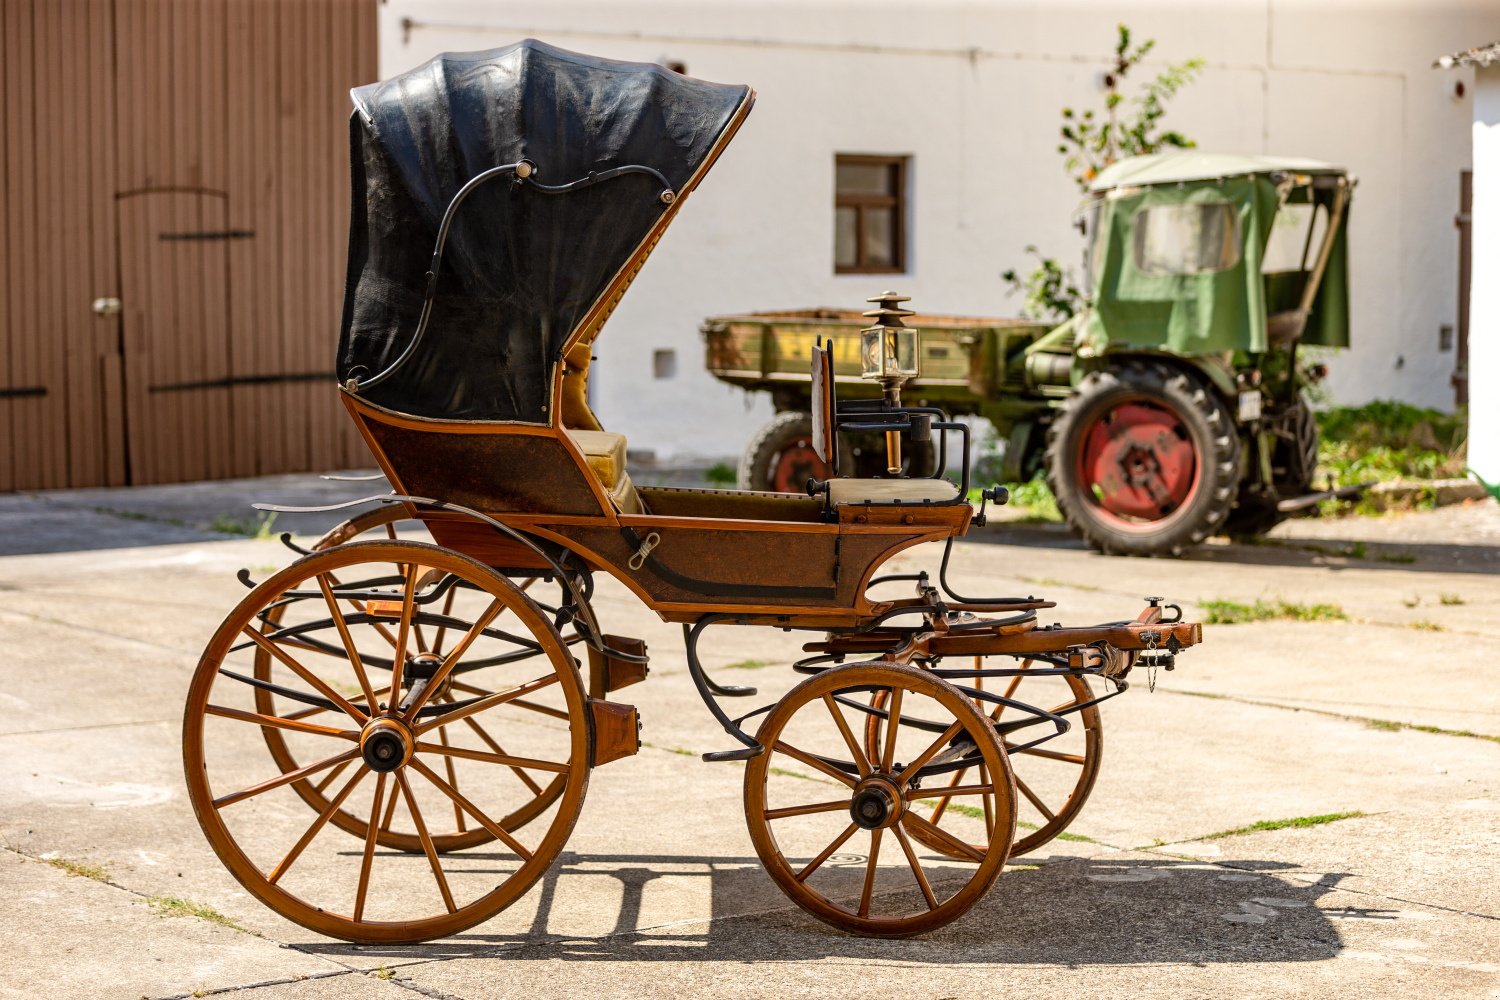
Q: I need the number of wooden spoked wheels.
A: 4